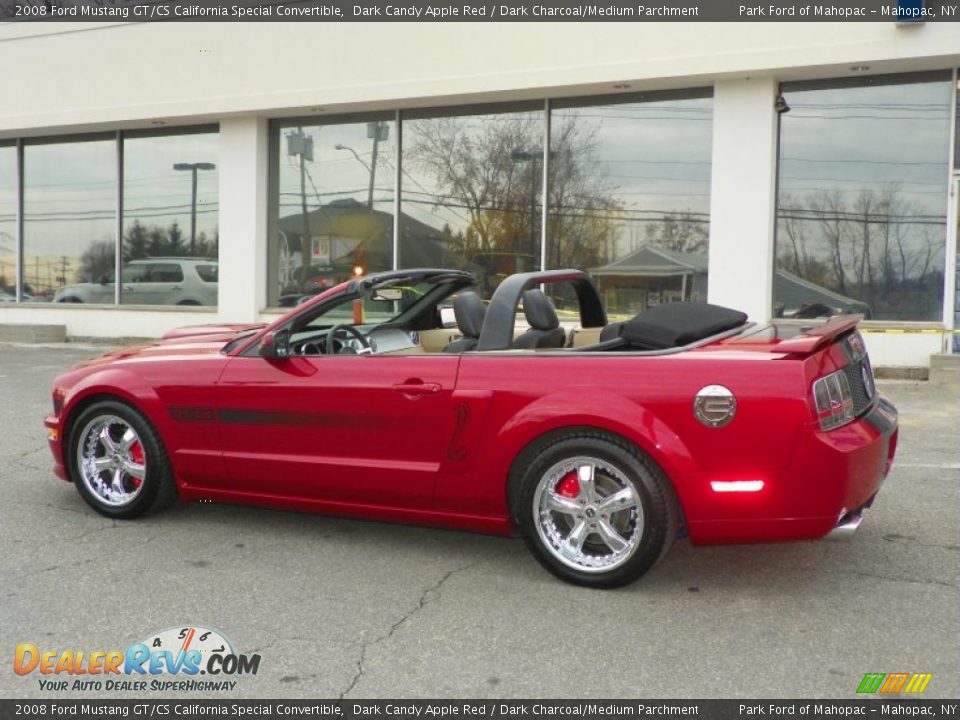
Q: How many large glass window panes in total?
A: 7